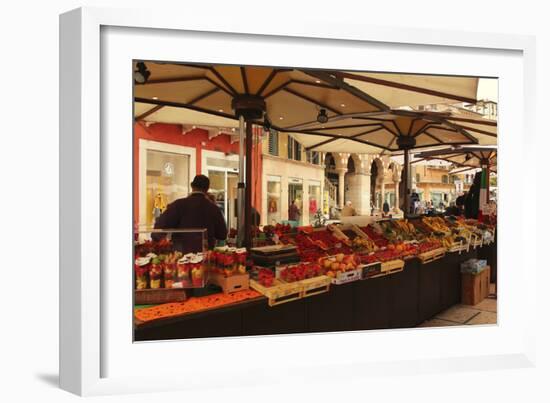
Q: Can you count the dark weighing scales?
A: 1